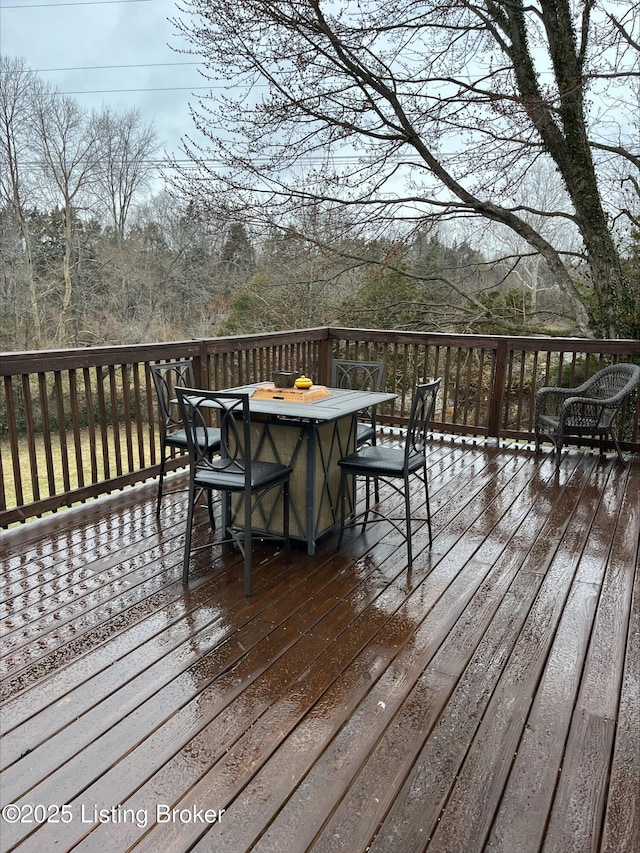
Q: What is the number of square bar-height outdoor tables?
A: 1